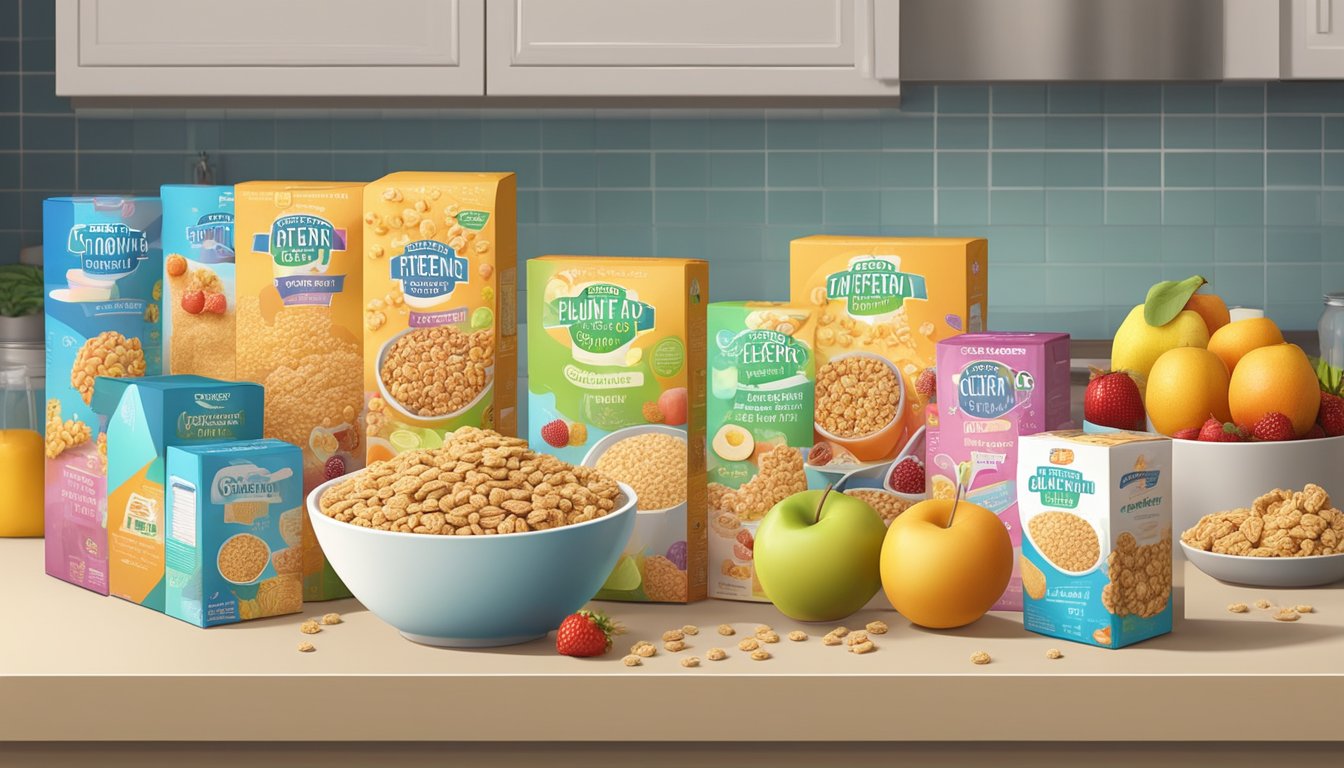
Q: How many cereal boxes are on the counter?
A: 11